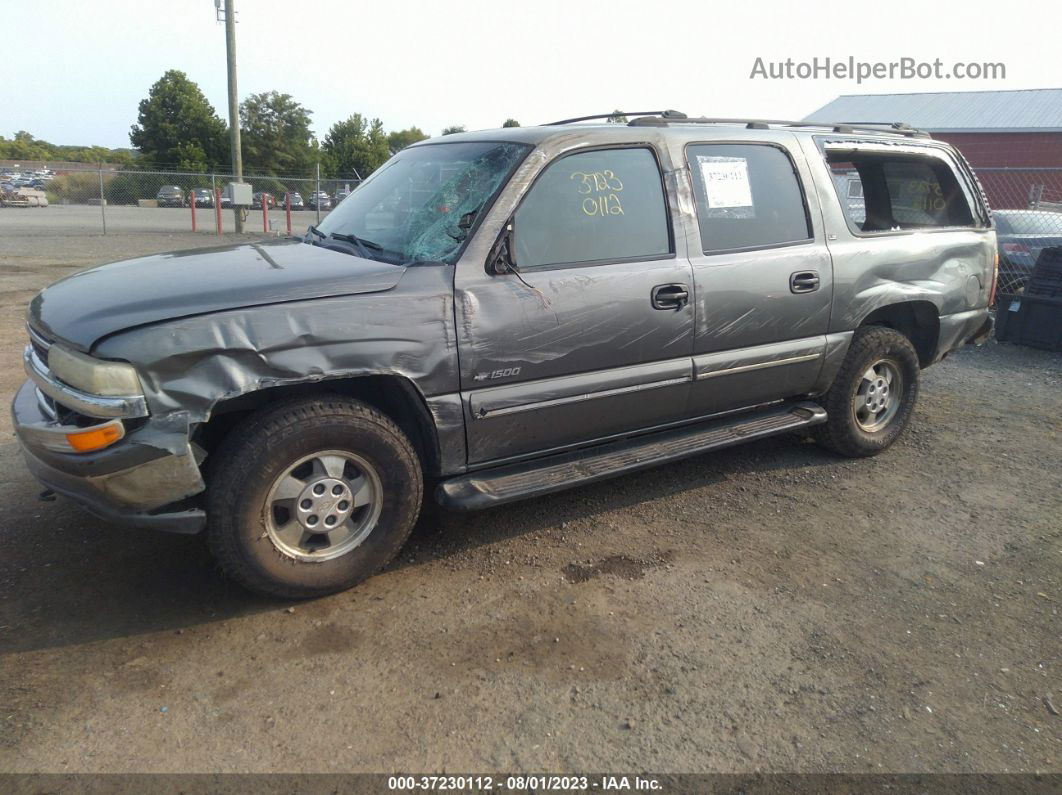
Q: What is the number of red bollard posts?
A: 4